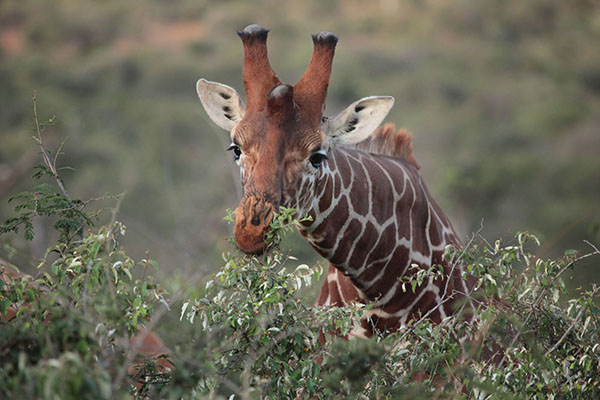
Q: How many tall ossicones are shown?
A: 2